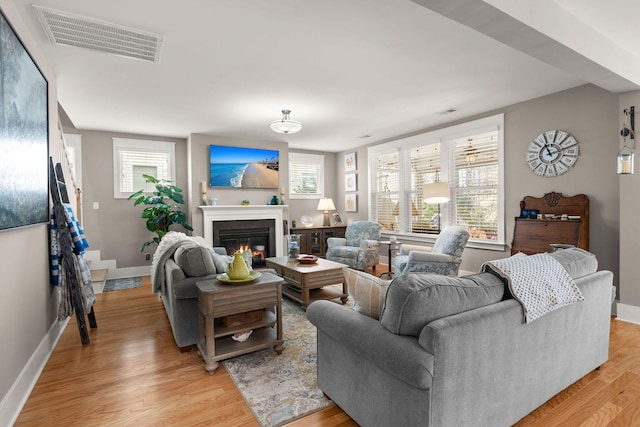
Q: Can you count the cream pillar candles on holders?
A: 2